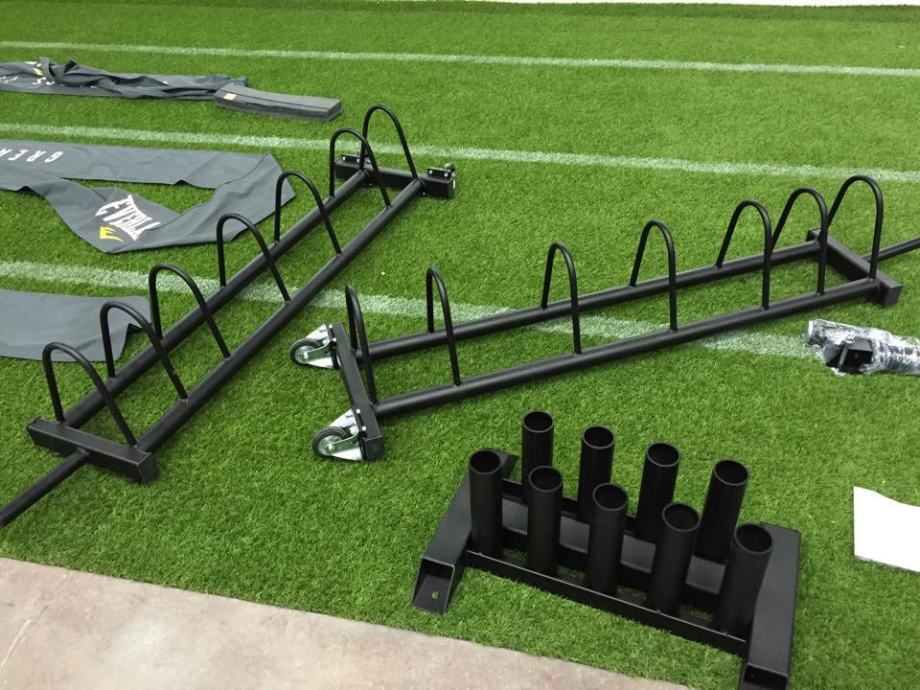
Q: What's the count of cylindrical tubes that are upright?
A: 9